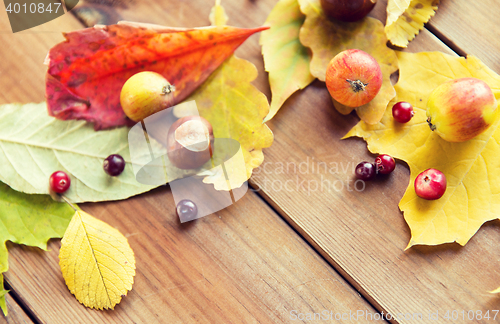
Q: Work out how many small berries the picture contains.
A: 7